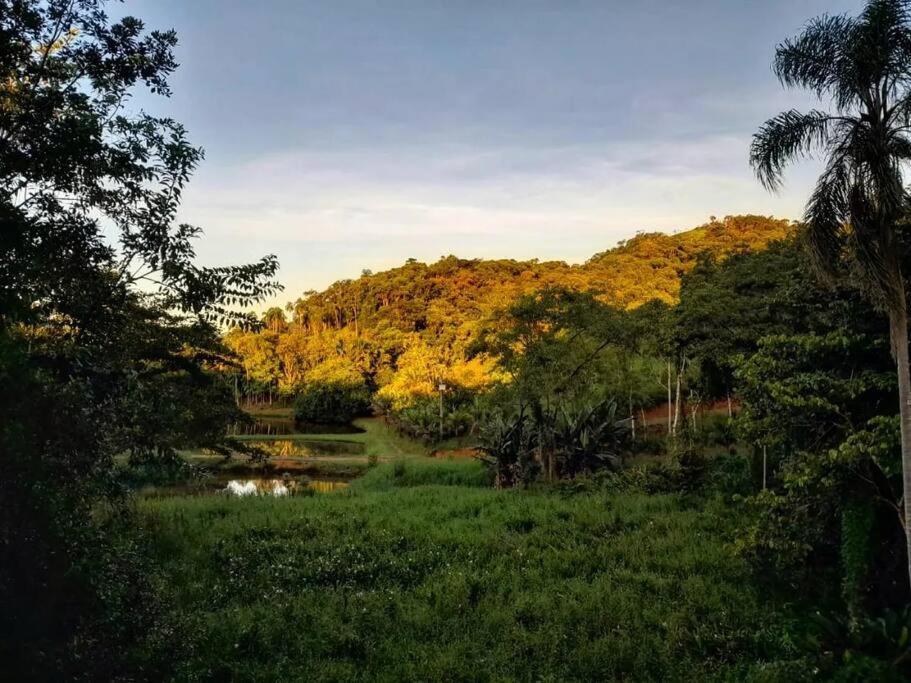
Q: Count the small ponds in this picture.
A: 3